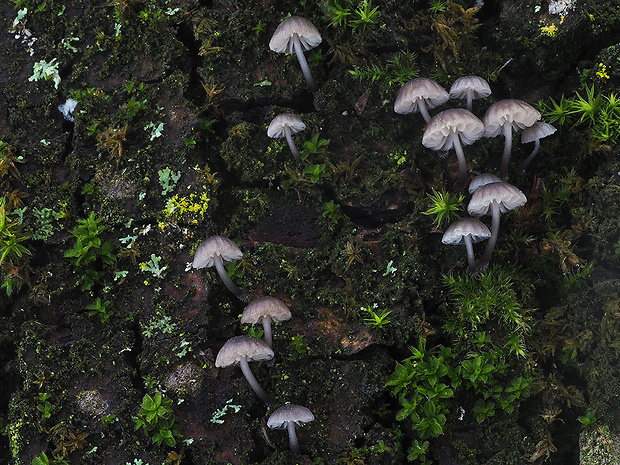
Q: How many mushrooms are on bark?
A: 14